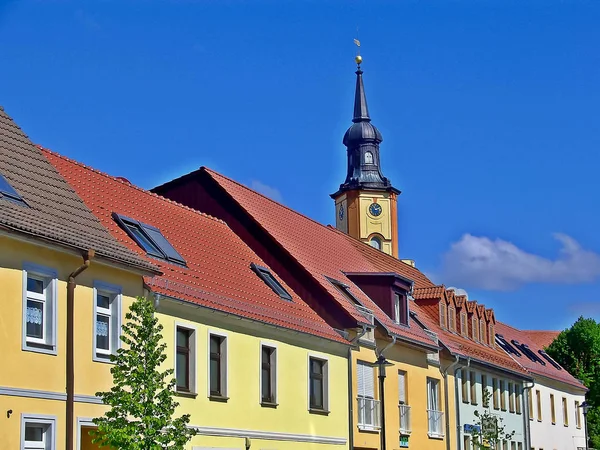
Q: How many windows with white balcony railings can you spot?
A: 3